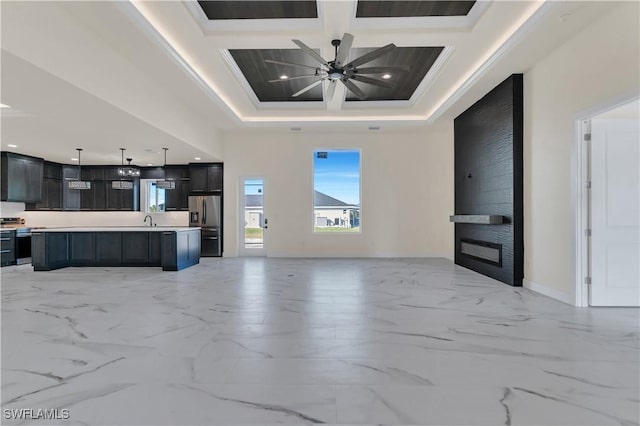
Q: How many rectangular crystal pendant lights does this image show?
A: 3